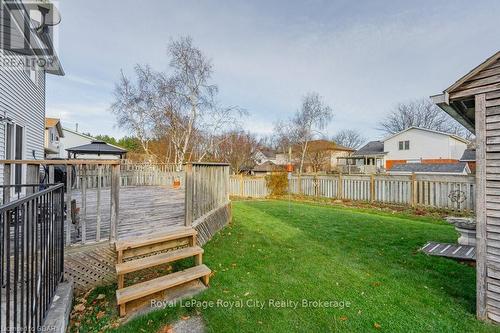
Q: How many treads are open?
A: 3